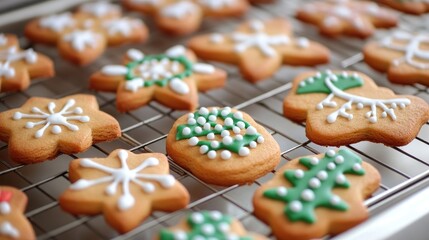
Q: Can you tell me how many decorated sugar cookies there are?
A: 15